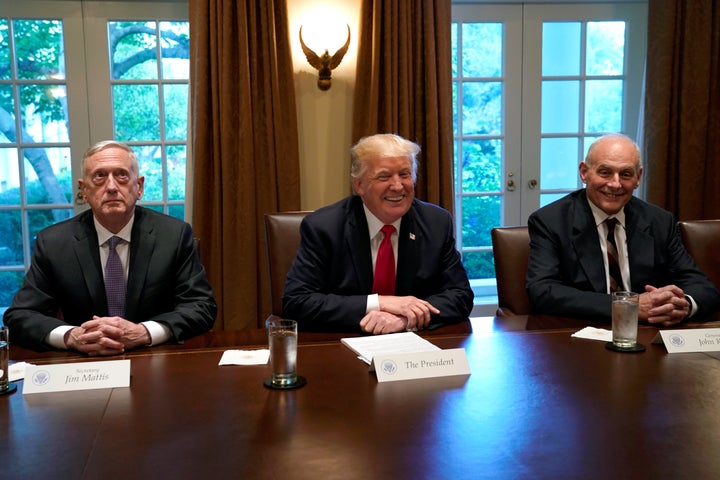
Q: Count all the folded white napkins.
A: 3